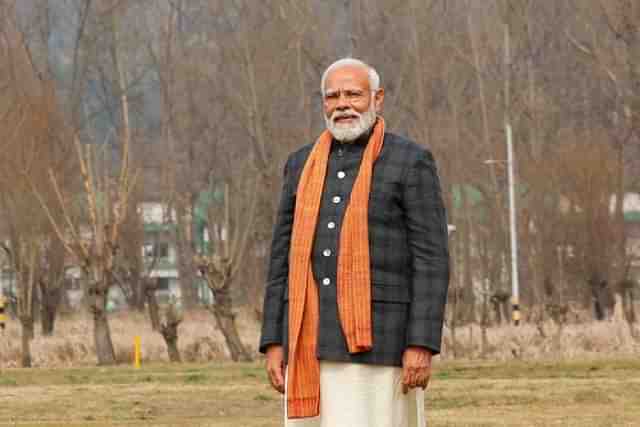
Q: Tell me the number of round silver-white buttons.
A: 5